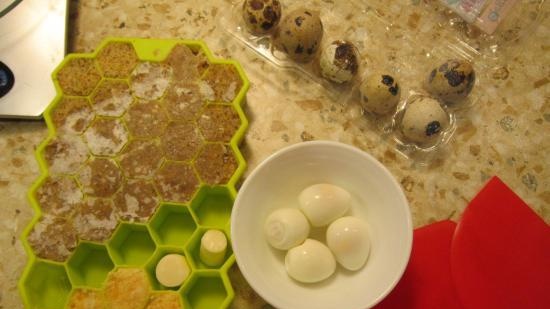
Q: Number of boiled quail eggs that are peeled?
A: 4